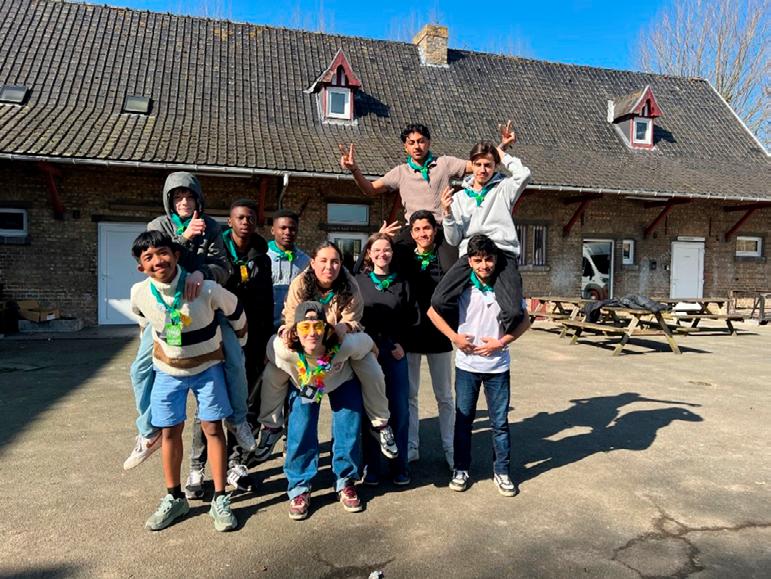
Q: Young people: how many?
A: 11